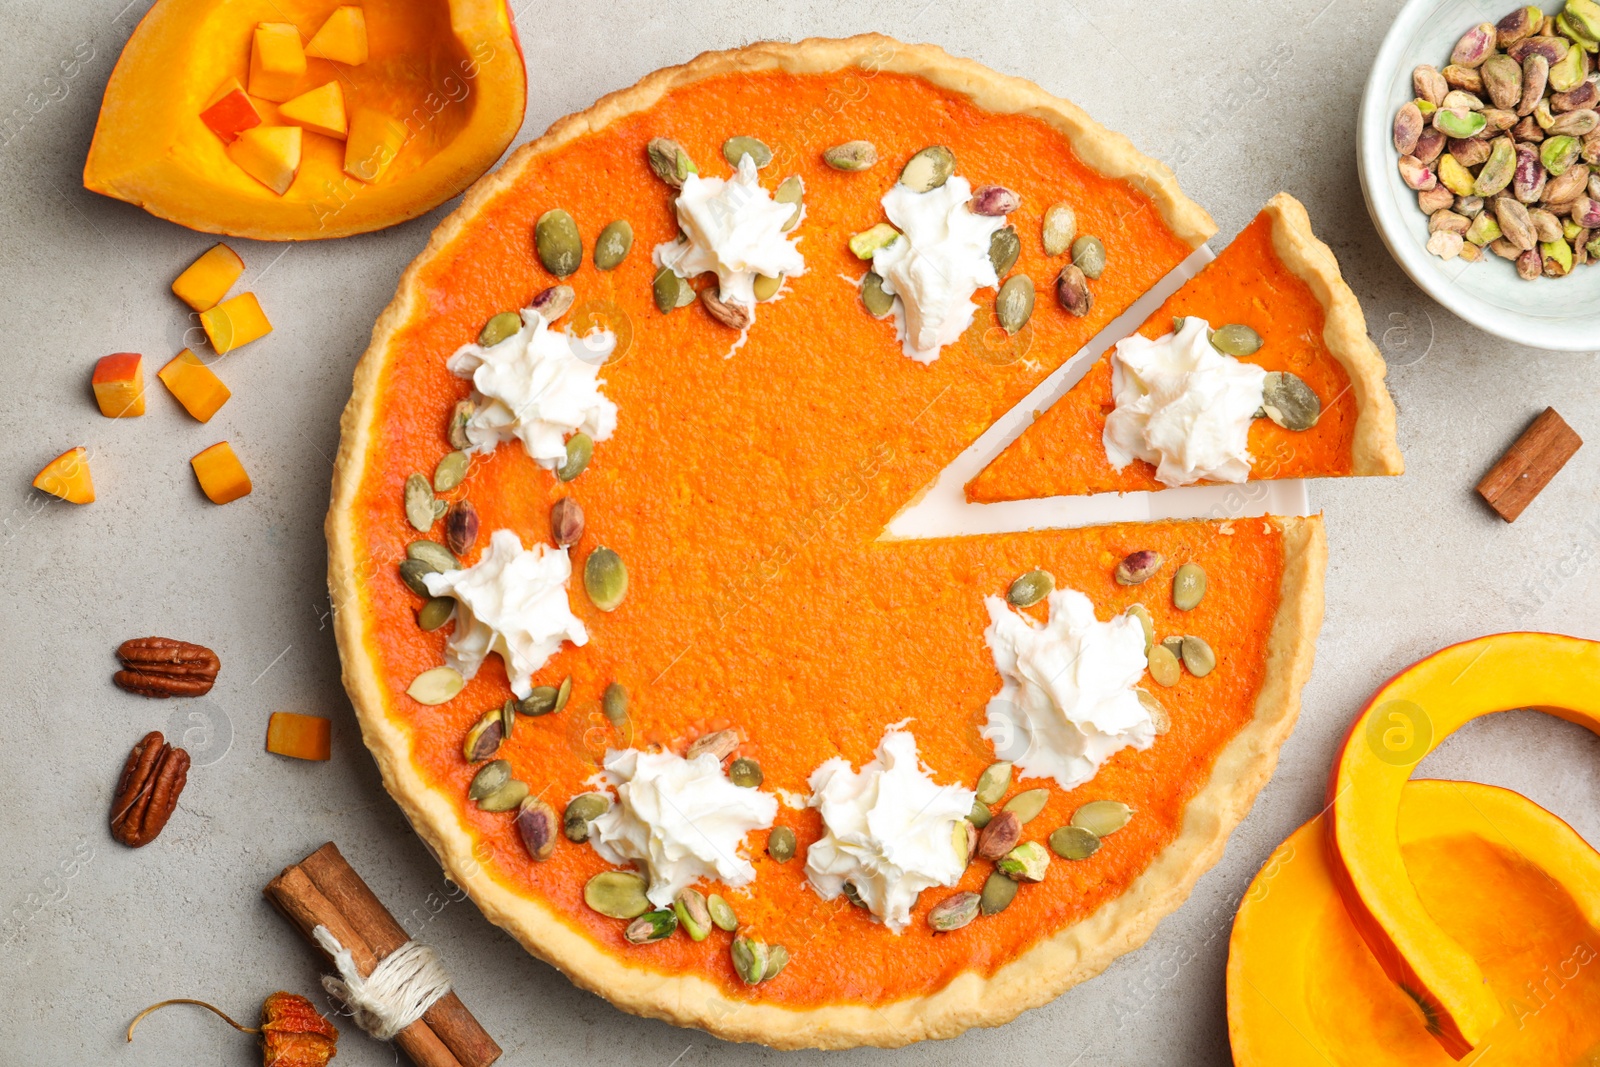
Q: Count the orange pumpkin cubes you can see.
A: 13